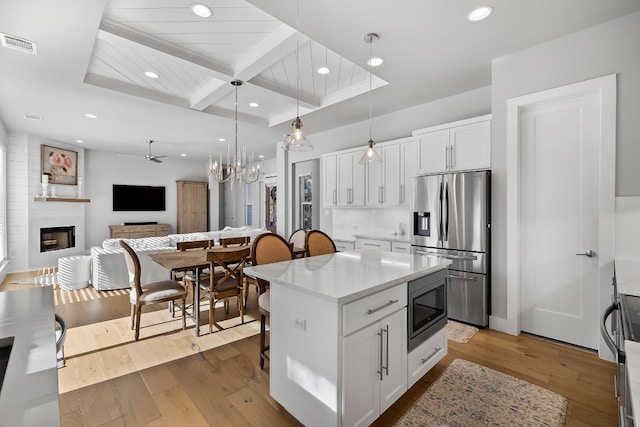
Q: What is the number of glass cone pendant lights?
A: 2